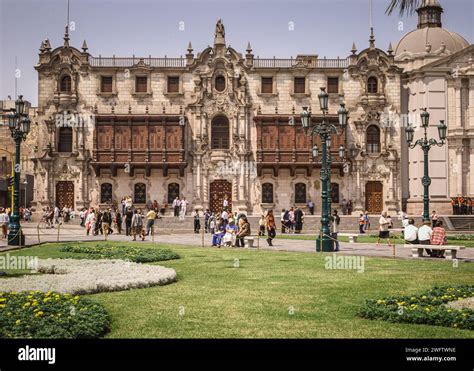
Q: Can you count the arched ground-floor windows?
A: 6